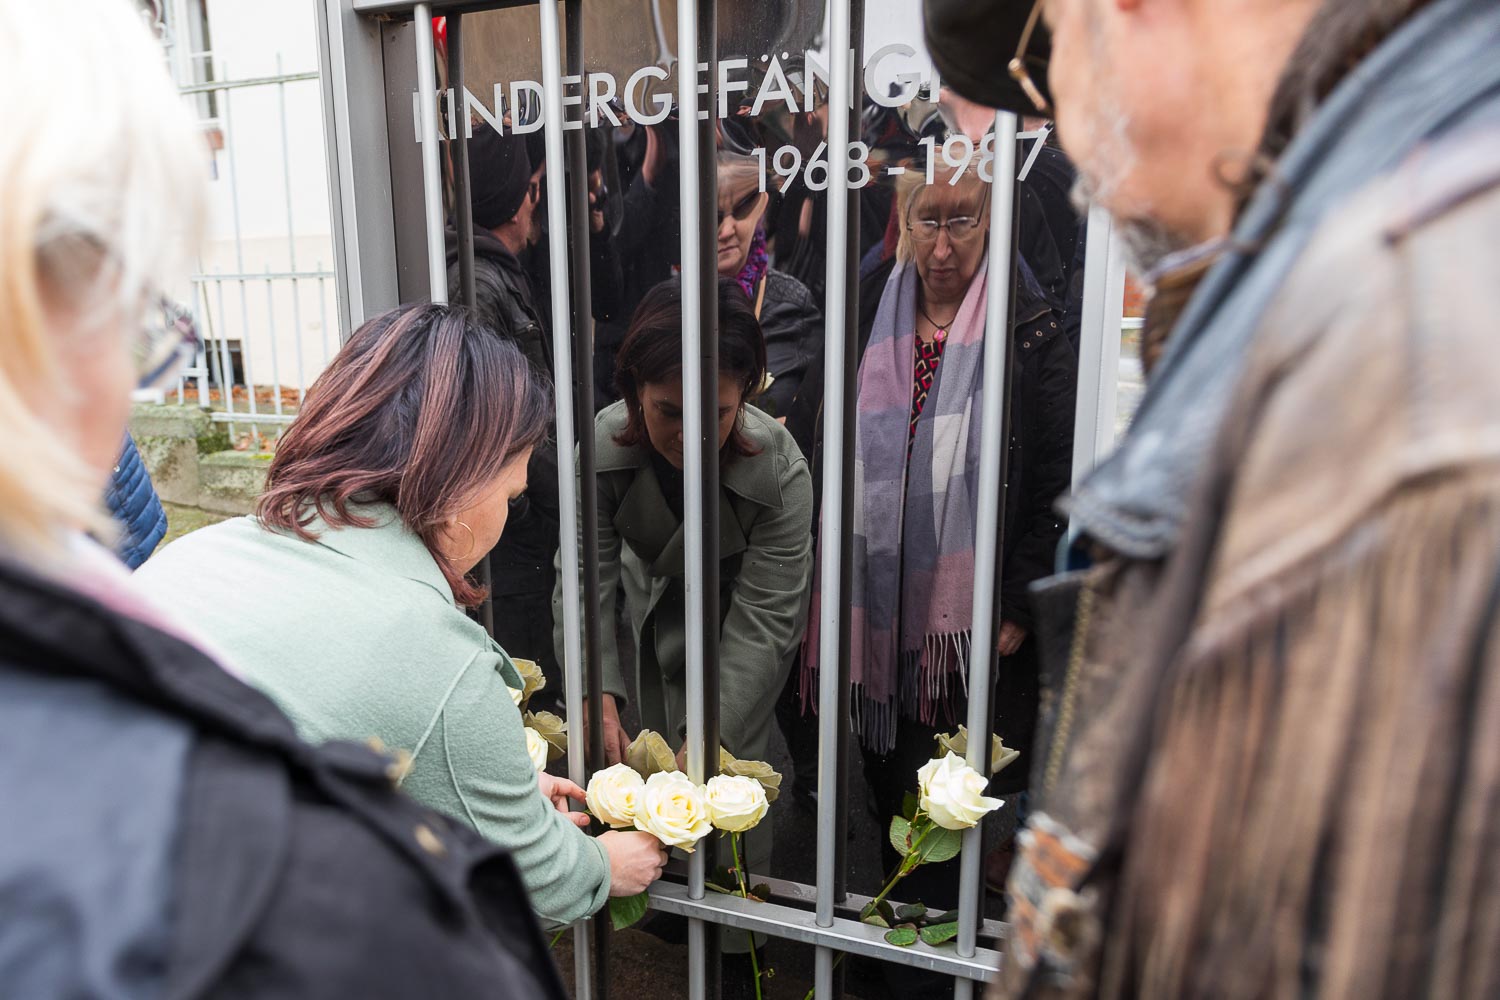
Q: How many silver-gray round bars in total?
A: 5